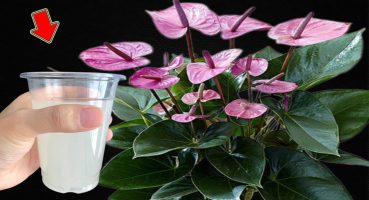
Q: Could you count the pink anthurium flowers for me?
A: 13